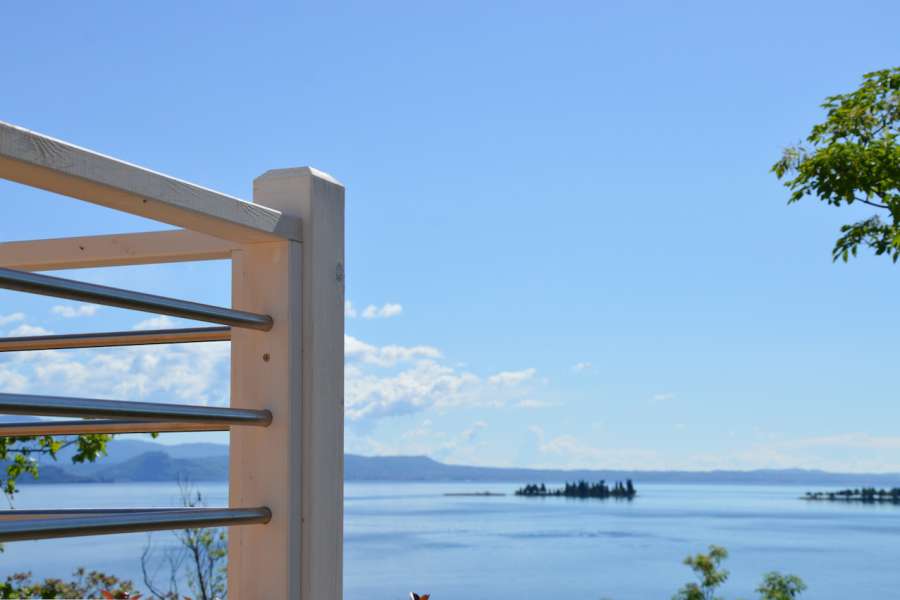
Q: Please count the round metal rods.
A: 6